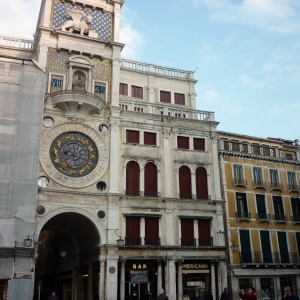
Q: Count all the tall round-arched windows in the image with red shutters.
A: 4